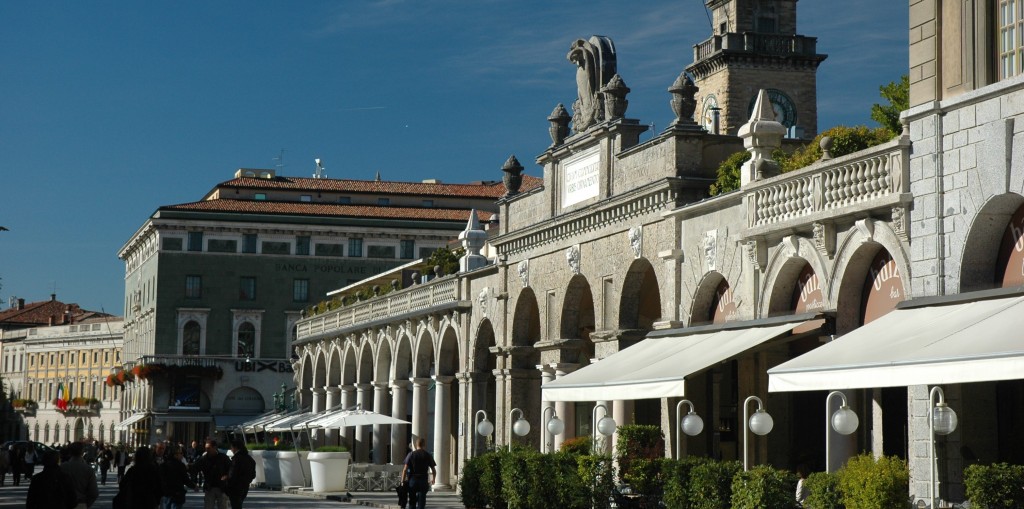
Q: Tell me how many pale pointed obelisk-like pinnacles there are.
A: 2